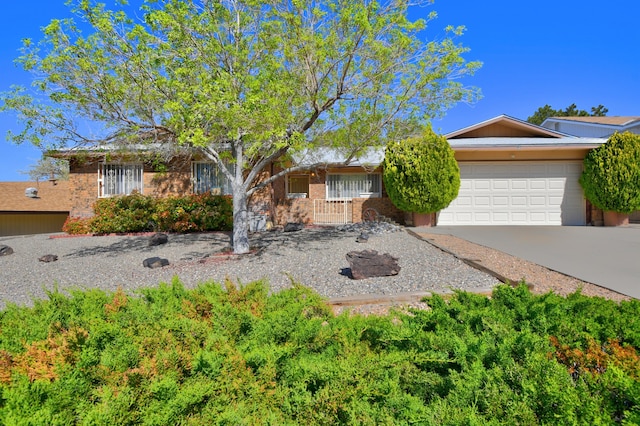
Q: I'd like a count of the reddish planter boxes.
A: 2